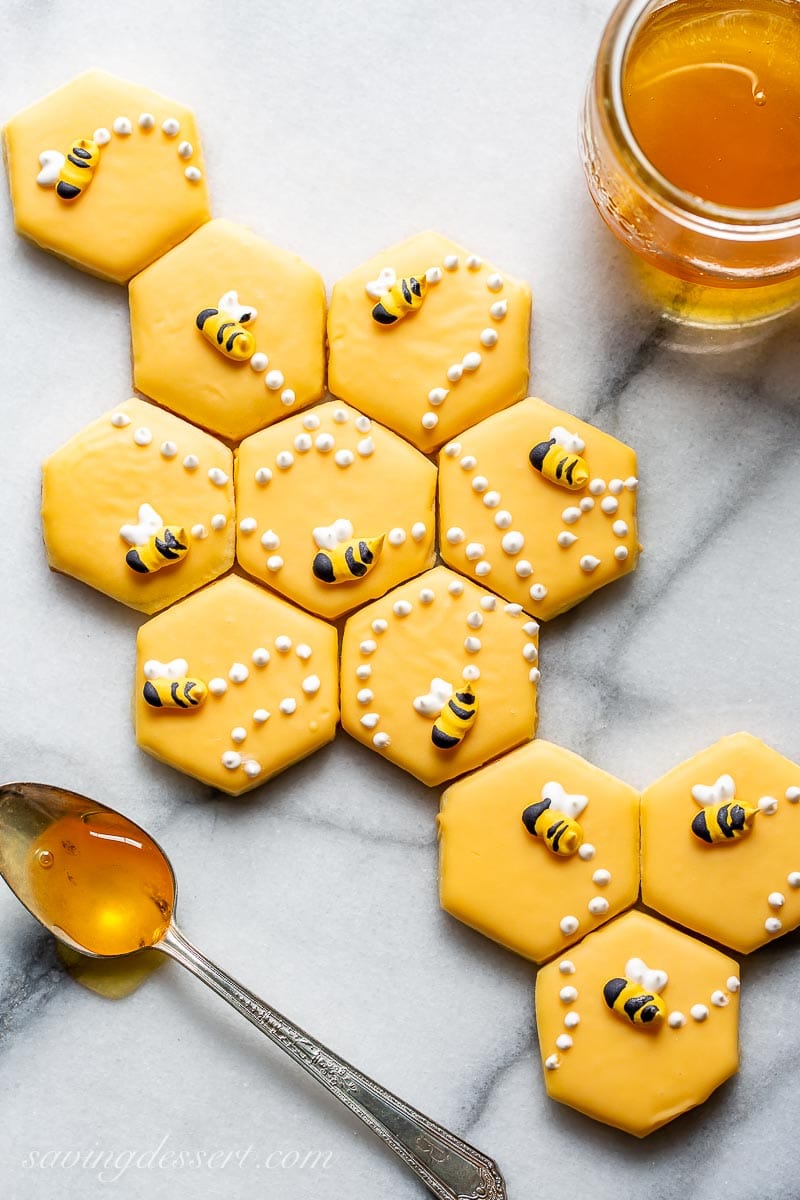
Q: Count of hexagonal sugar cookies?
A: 11